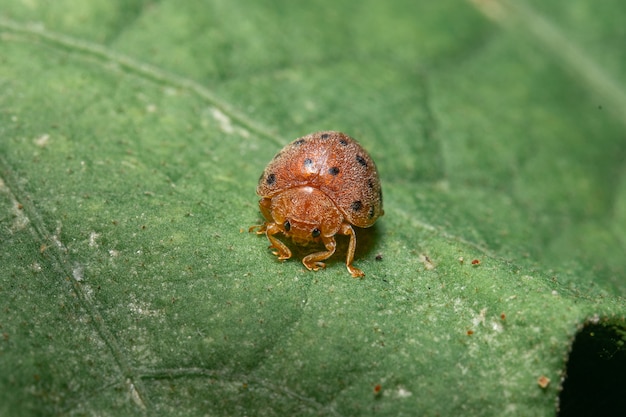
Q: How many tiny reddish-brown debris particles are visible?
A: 5